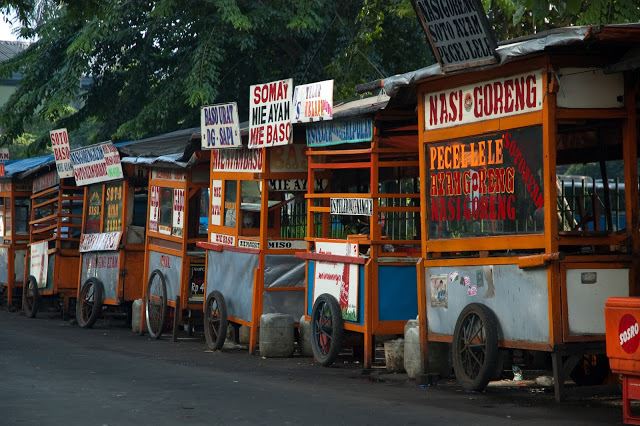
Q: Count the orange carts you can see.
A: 7